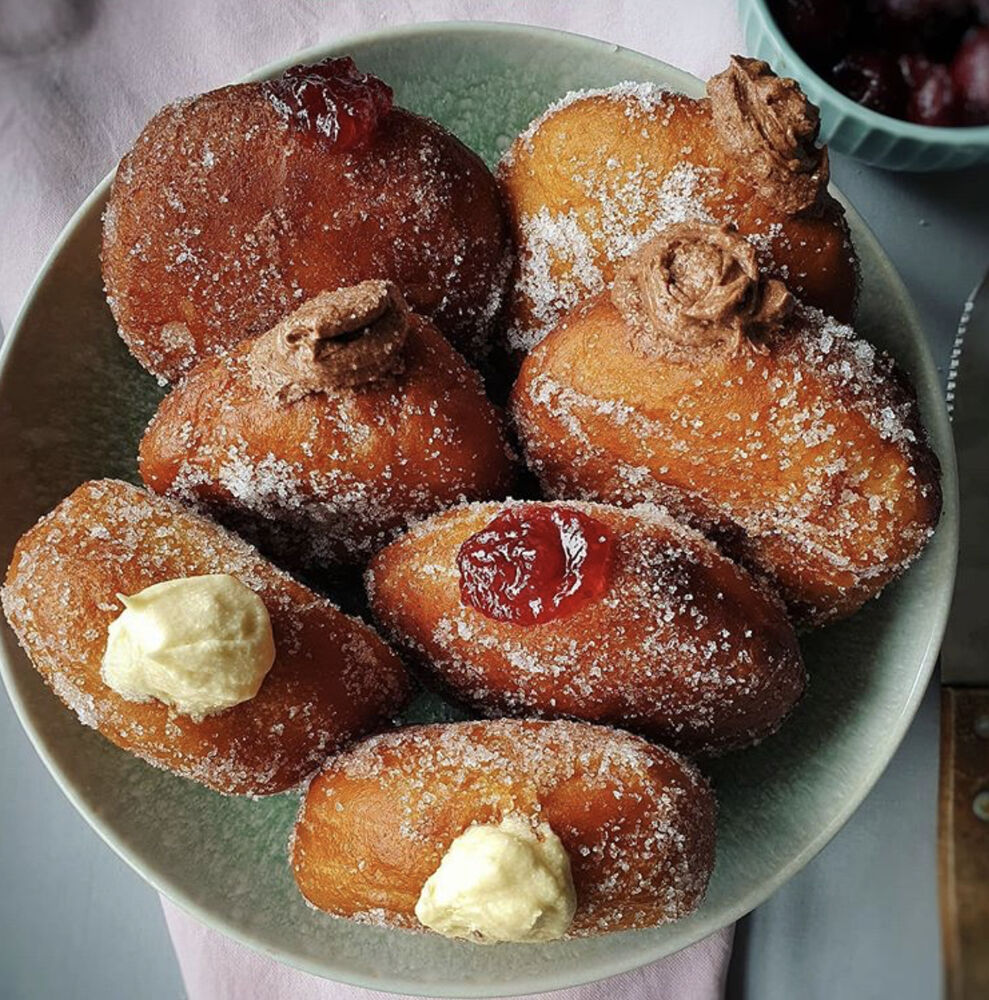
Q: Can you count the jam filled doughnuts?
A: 2